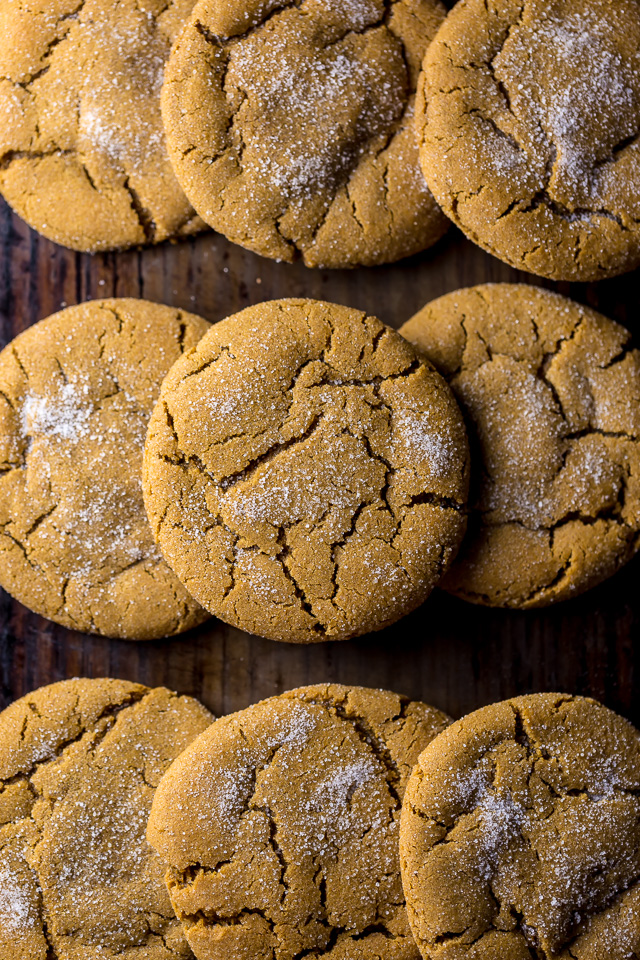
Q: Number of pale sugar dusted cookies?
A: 9